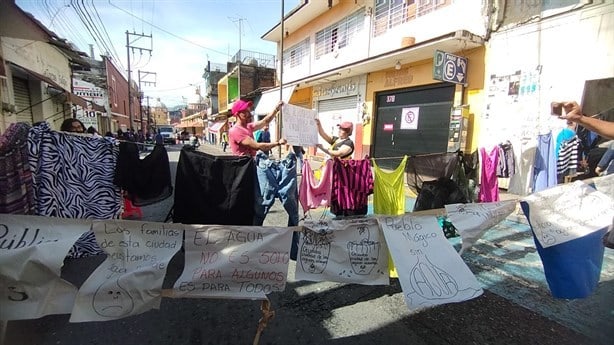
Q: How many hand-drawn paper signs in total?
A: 8